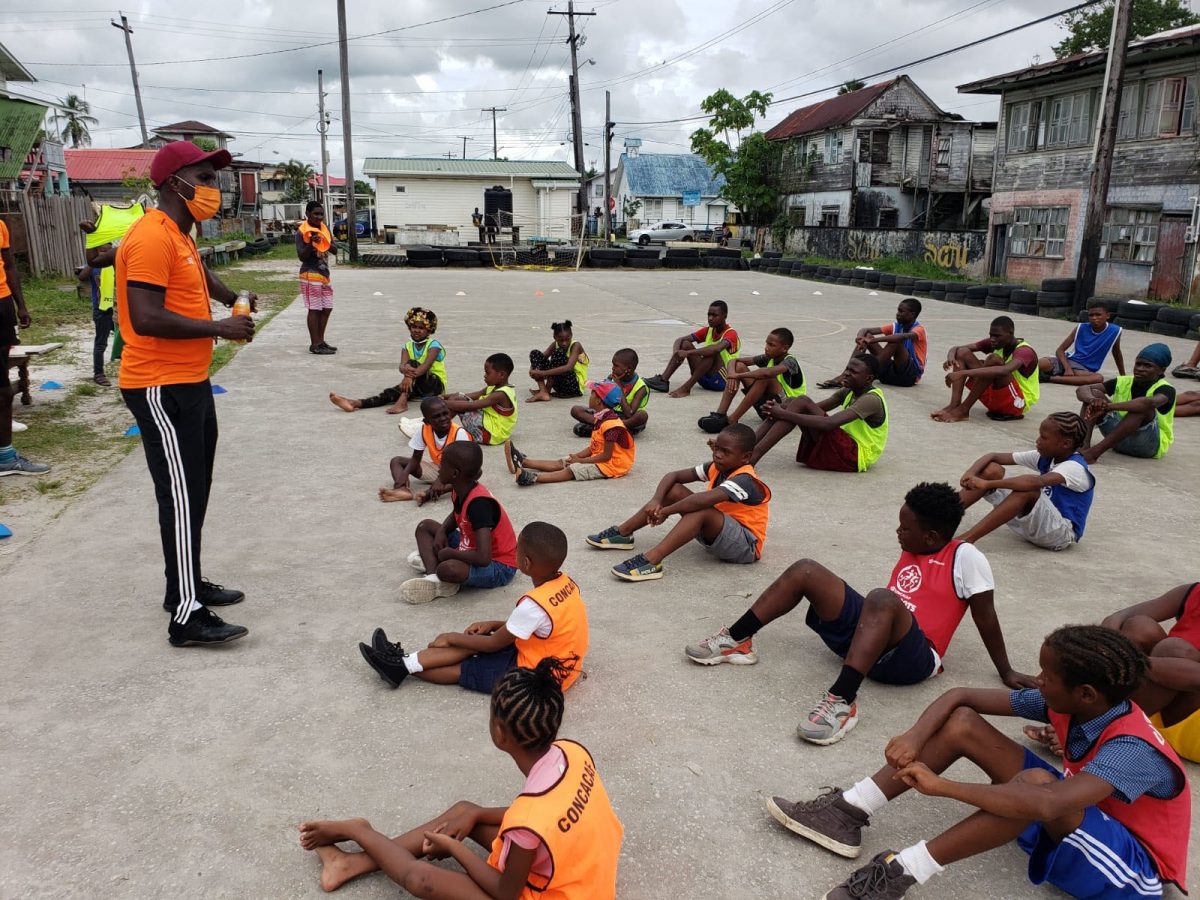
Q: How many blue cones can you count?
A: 4